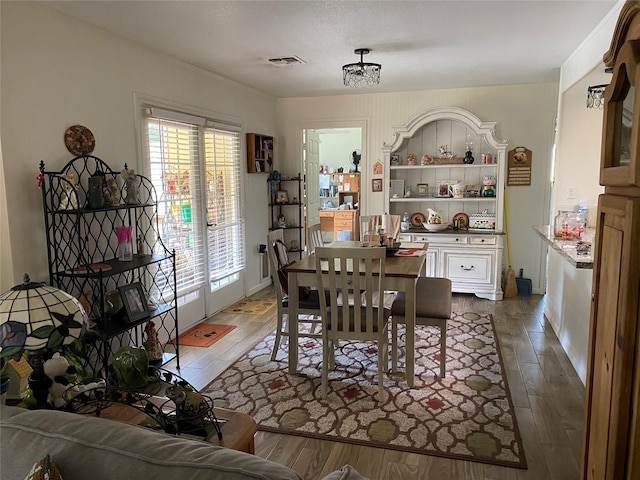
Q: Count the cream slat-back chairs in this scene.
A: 4